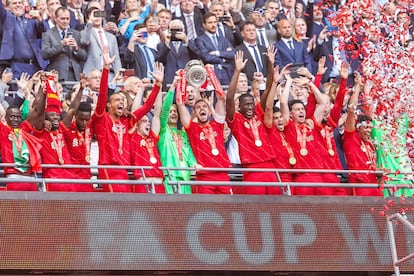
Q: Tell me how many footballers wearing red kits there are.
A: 11